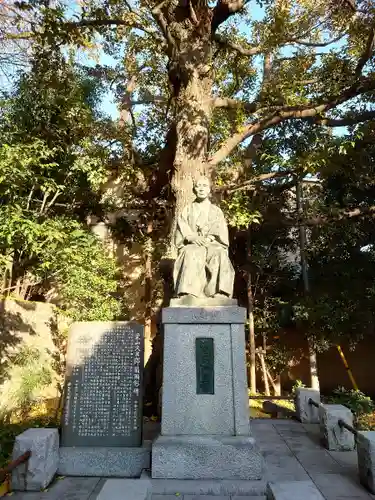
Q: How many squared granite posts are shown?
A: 4